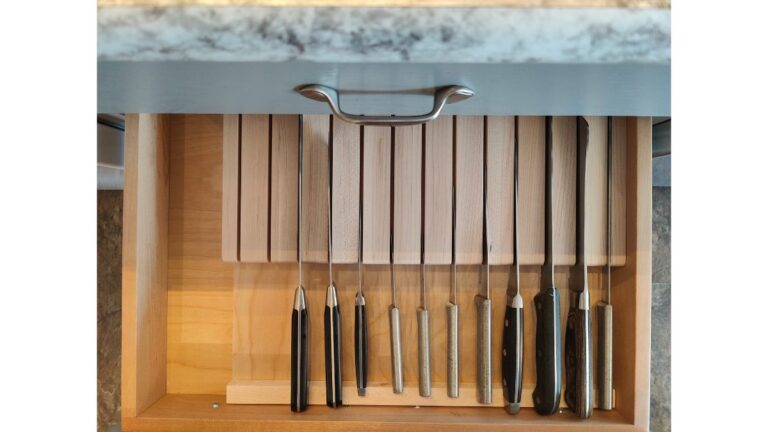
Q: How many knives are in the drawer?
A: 11